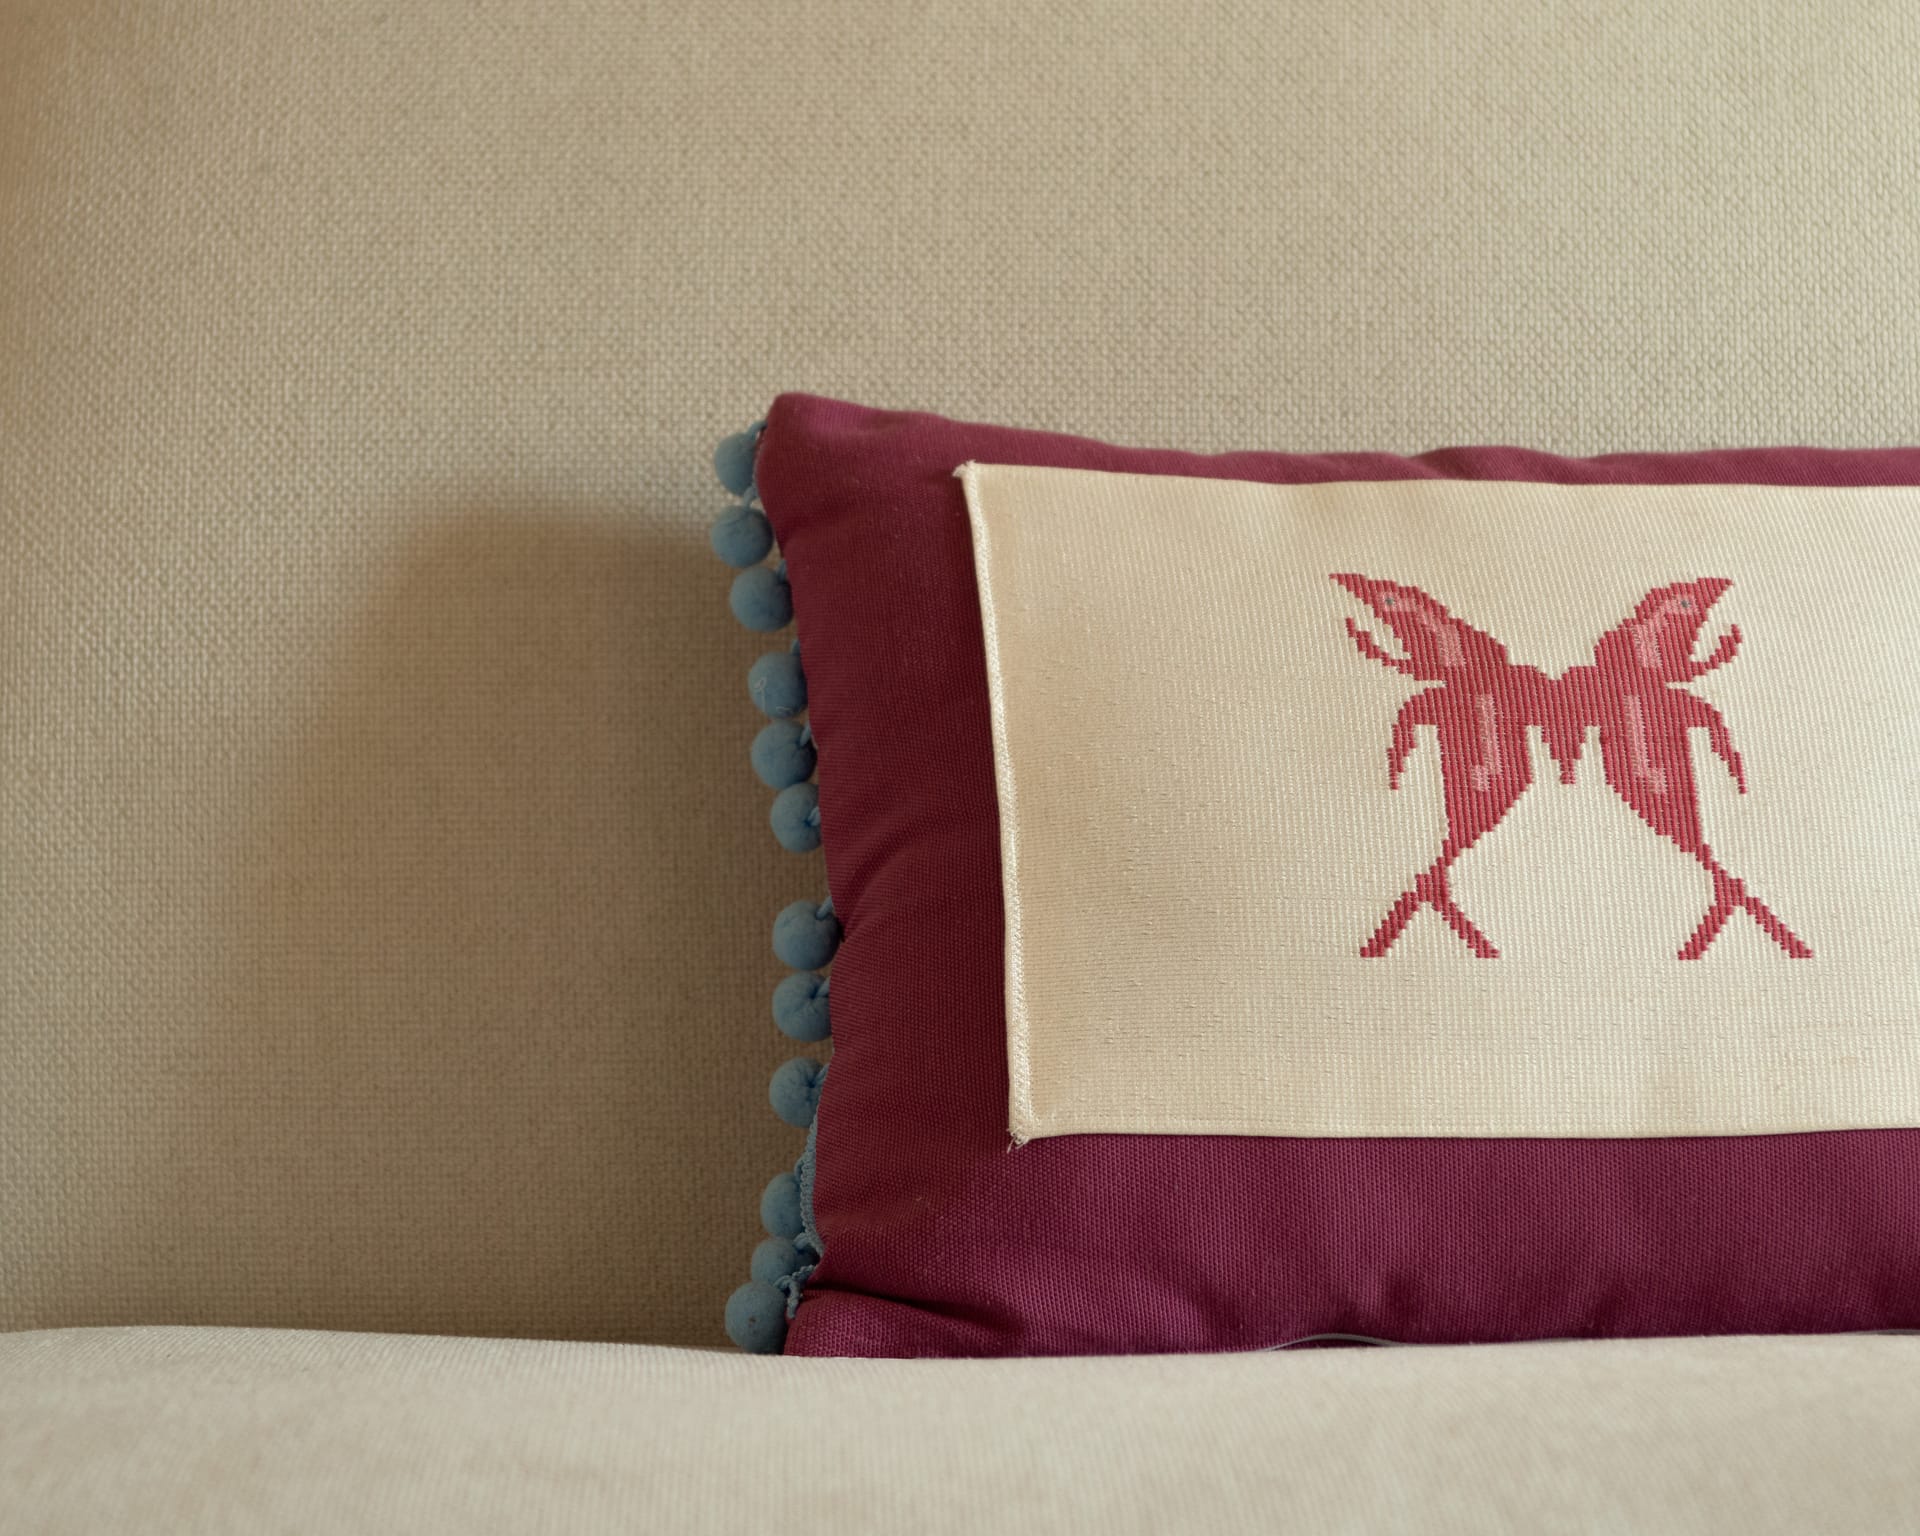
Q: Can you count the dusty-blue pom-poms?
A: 12